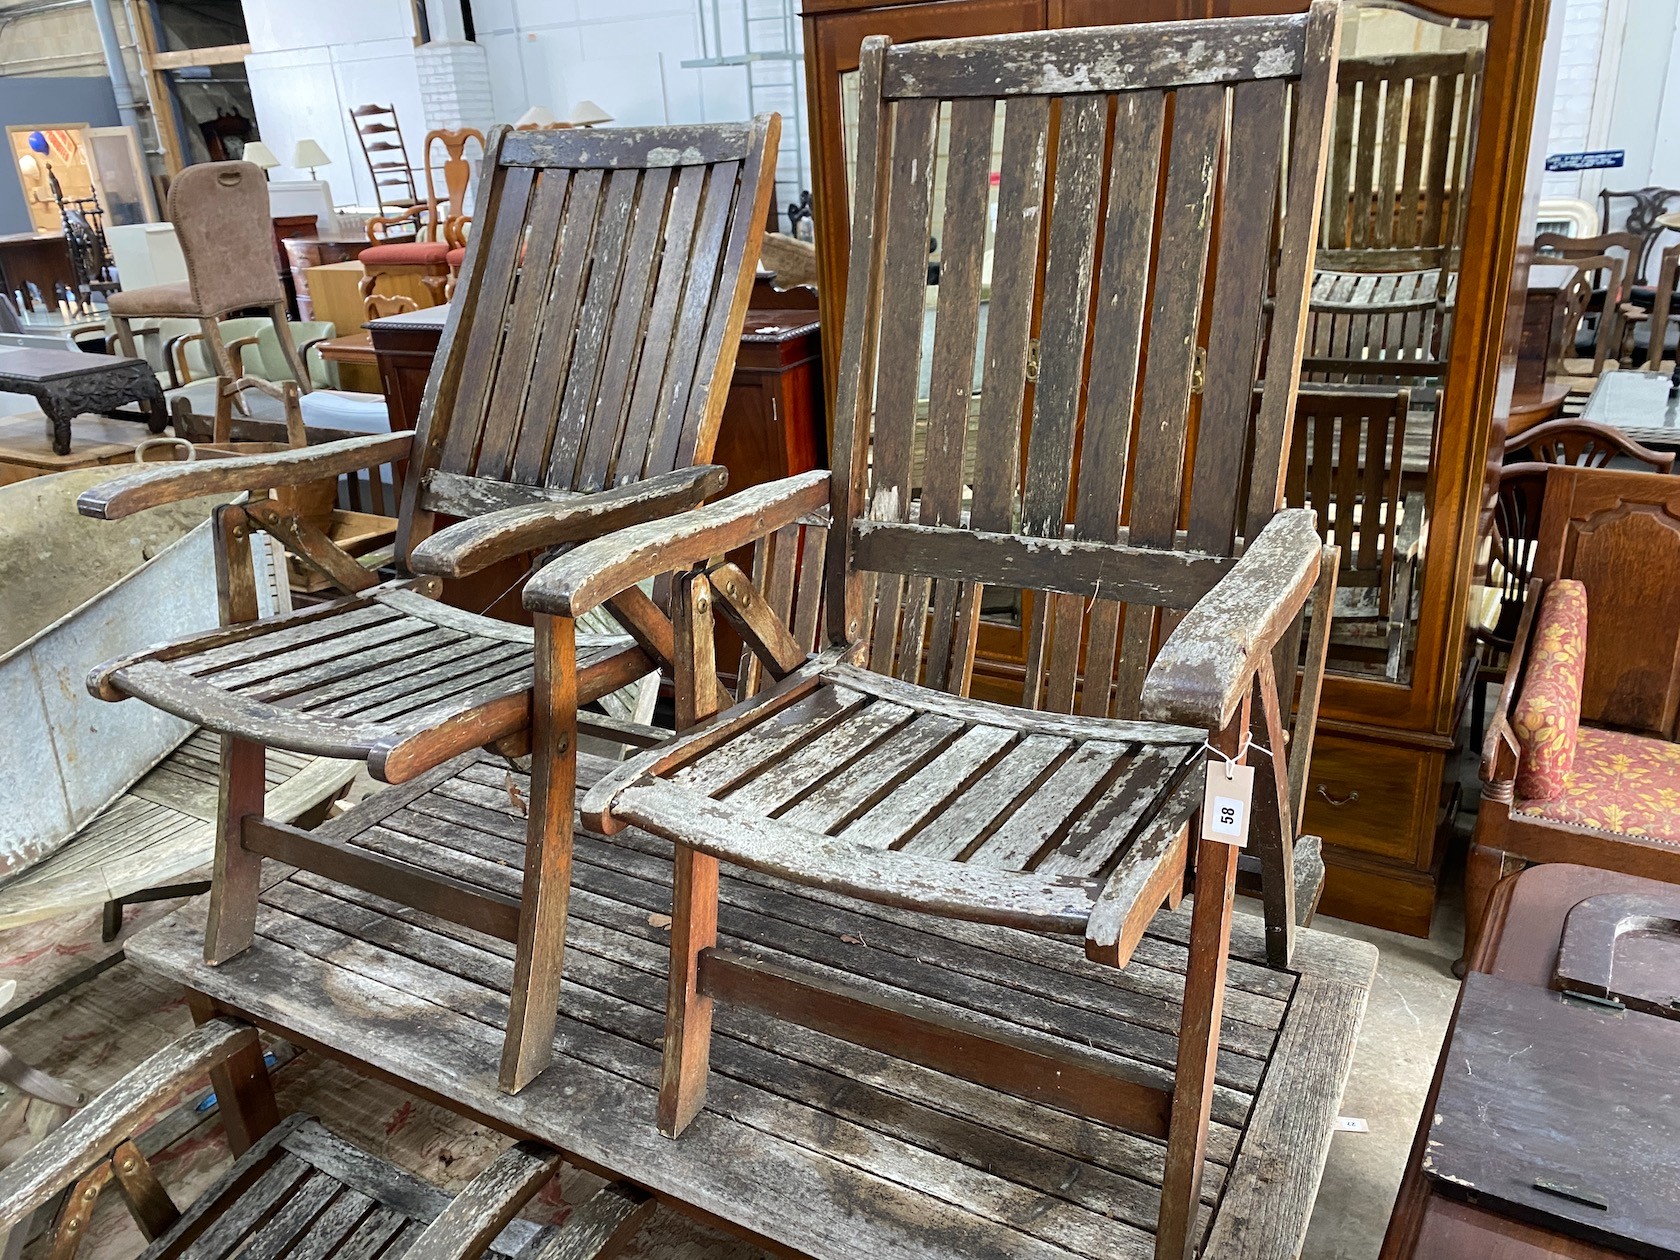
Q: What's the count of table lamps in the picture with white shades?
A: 4